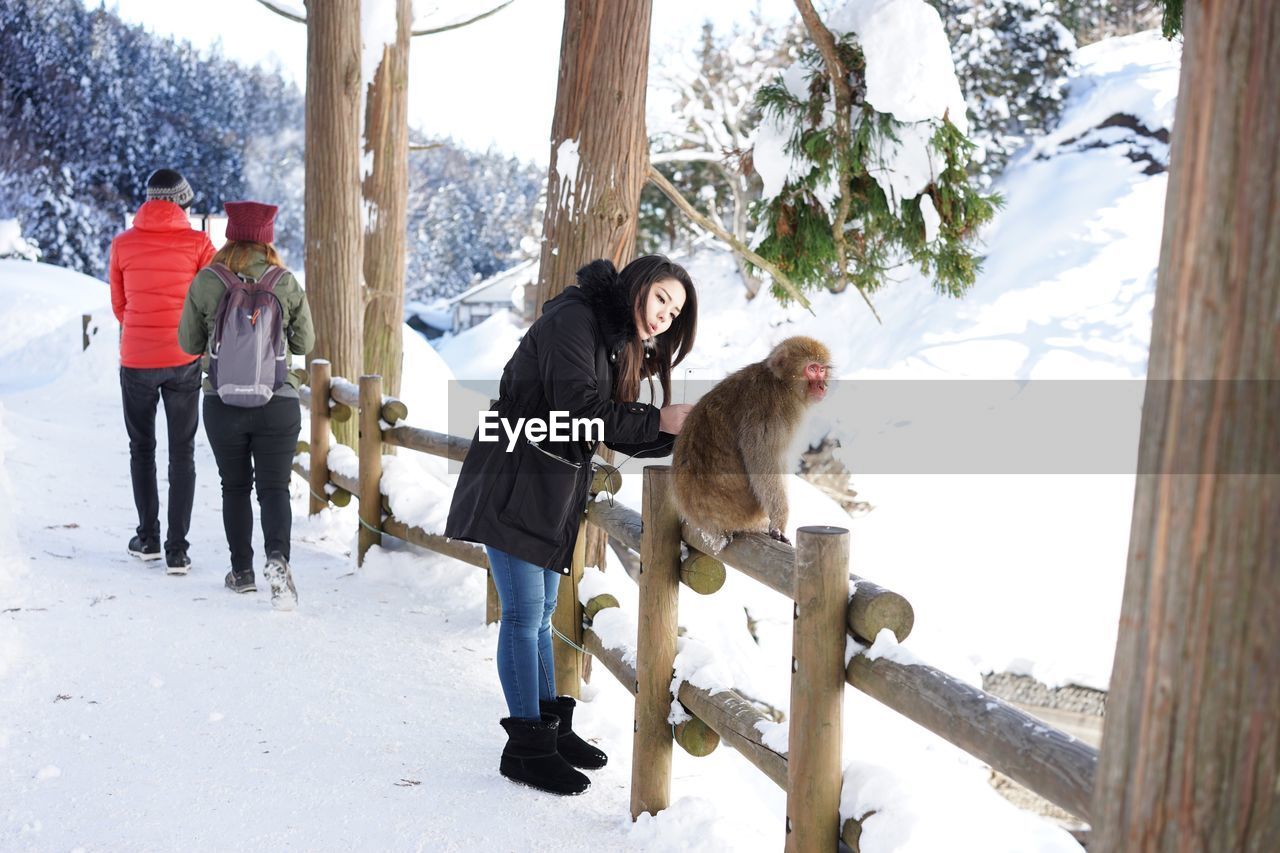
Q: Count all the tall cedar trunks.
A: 4